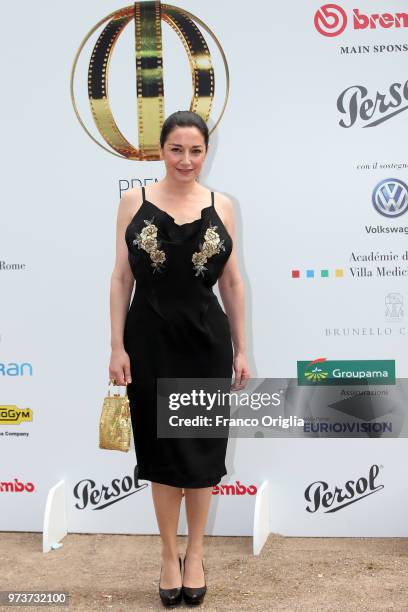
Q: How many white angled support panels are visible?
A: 2